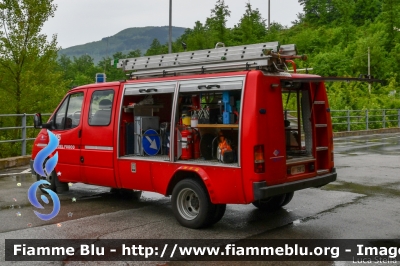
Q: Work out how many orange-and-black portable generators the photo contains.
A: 1